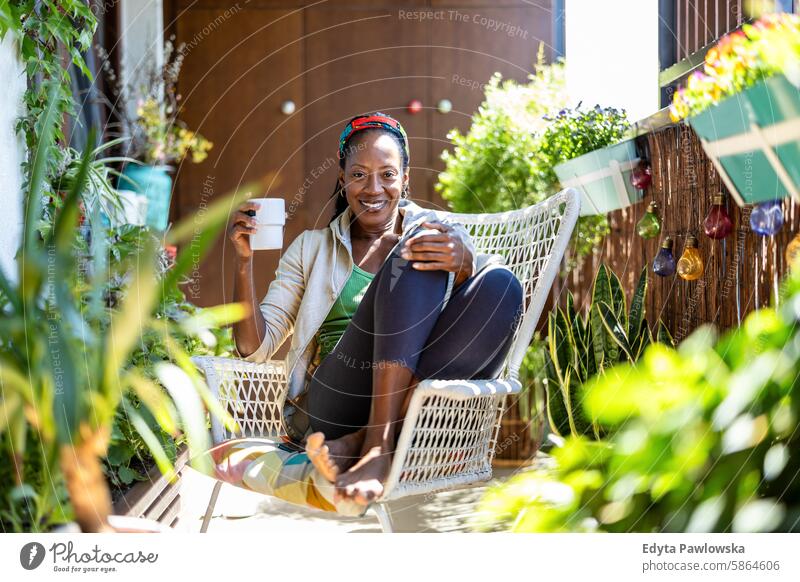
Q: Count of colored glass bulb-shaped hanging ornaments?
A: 7